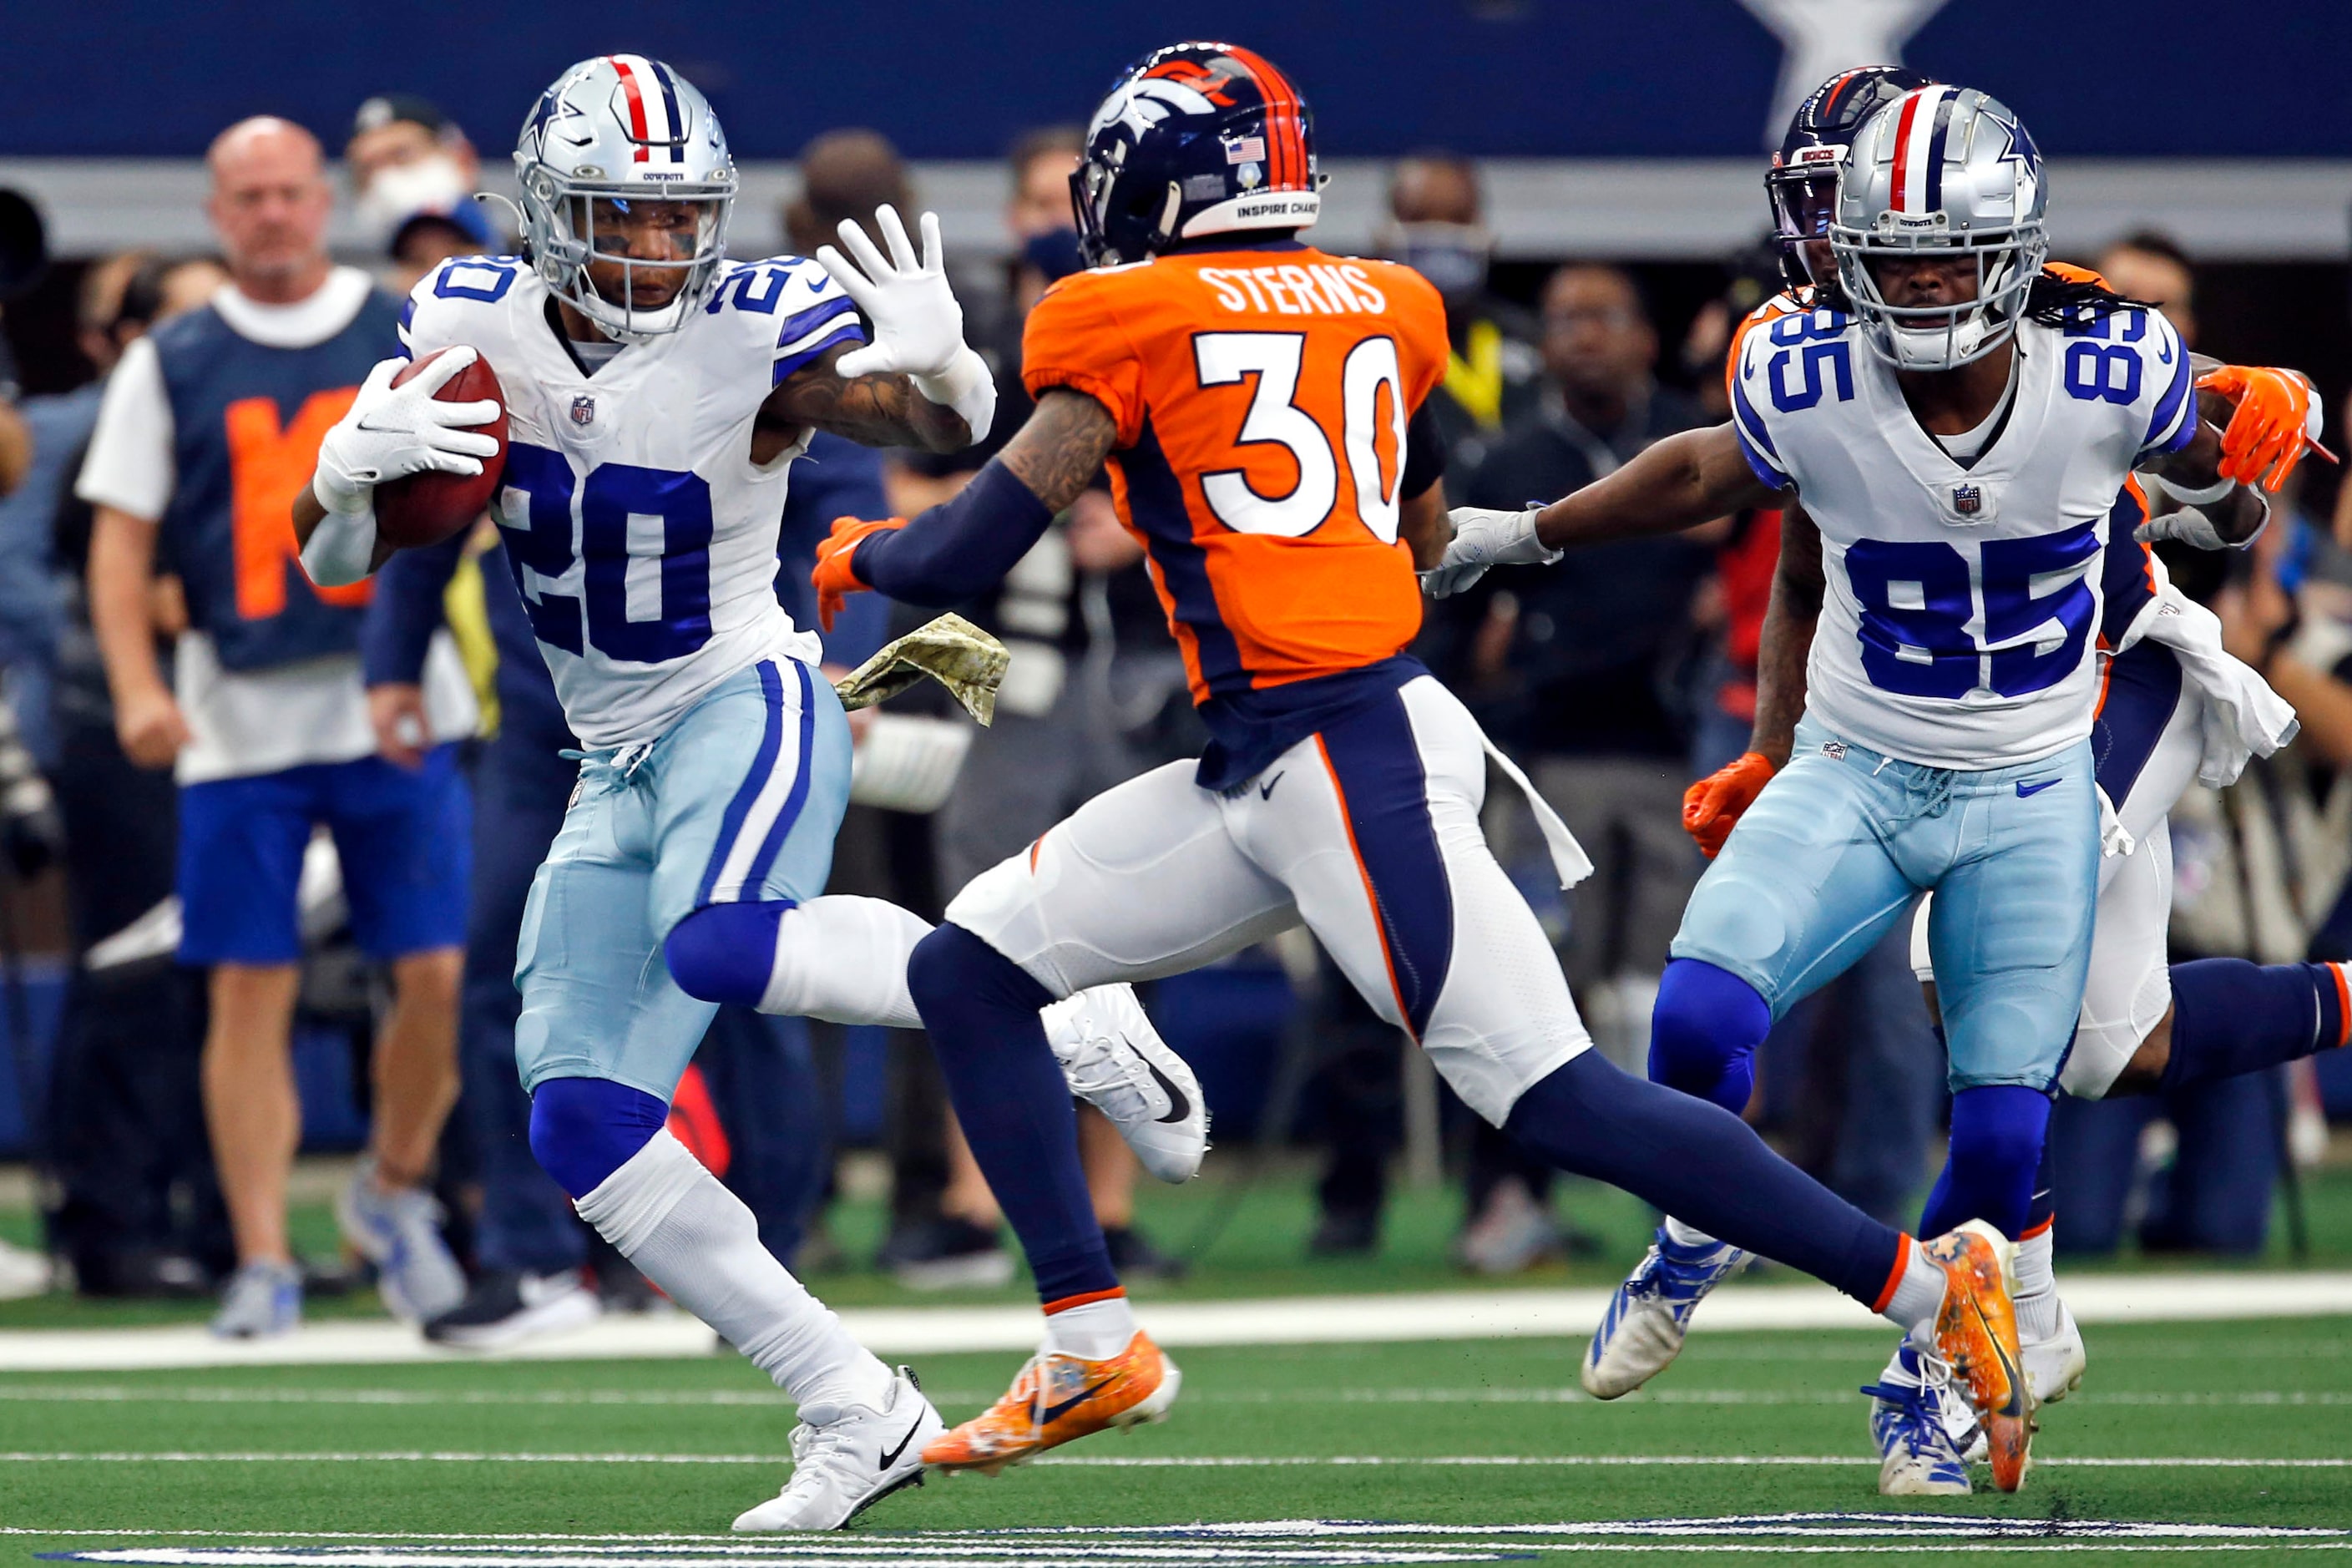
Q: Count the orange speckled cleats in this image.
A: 2